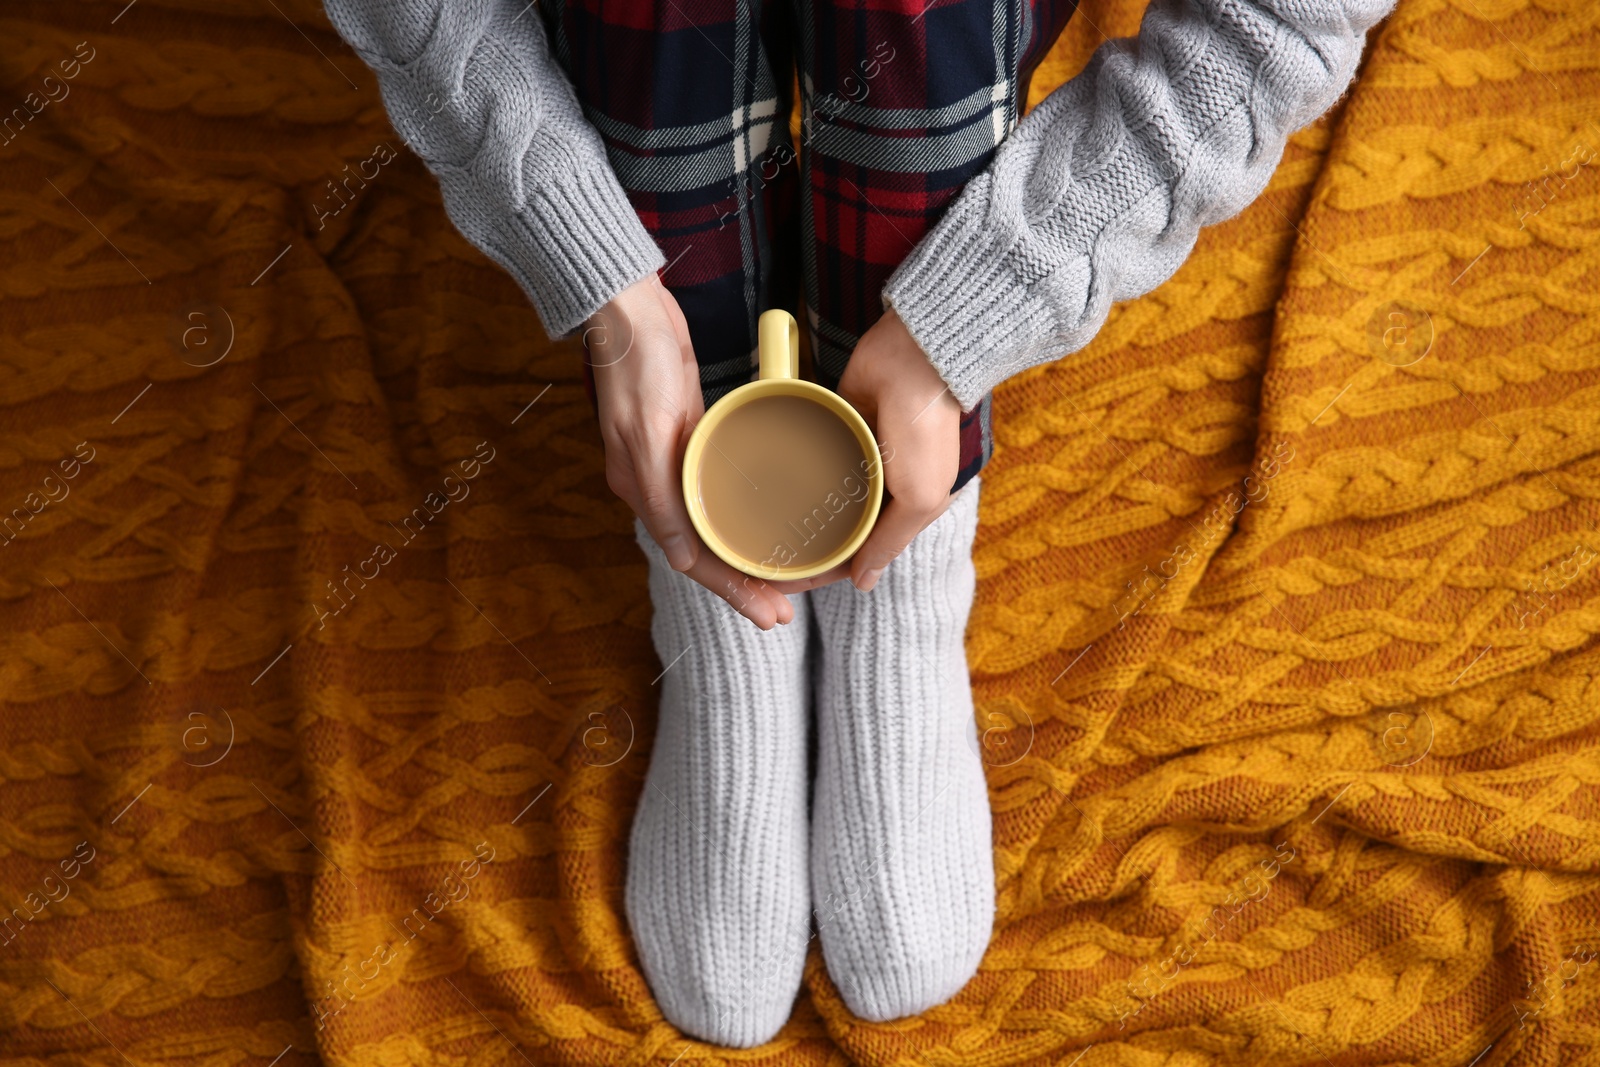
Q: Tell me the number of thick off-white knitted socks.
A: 2